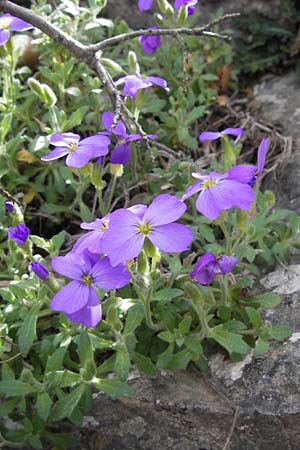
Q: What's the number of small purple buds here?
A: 3